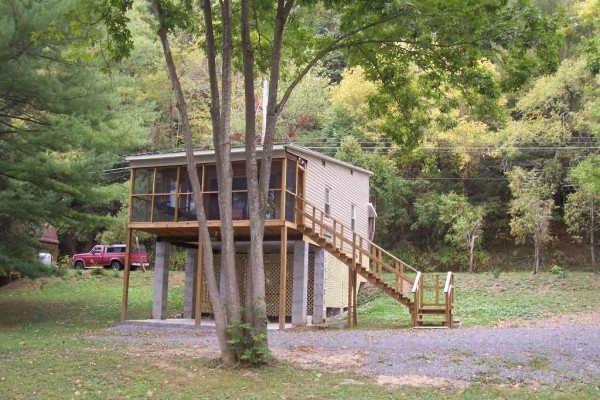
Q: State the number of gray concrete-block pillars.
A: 4